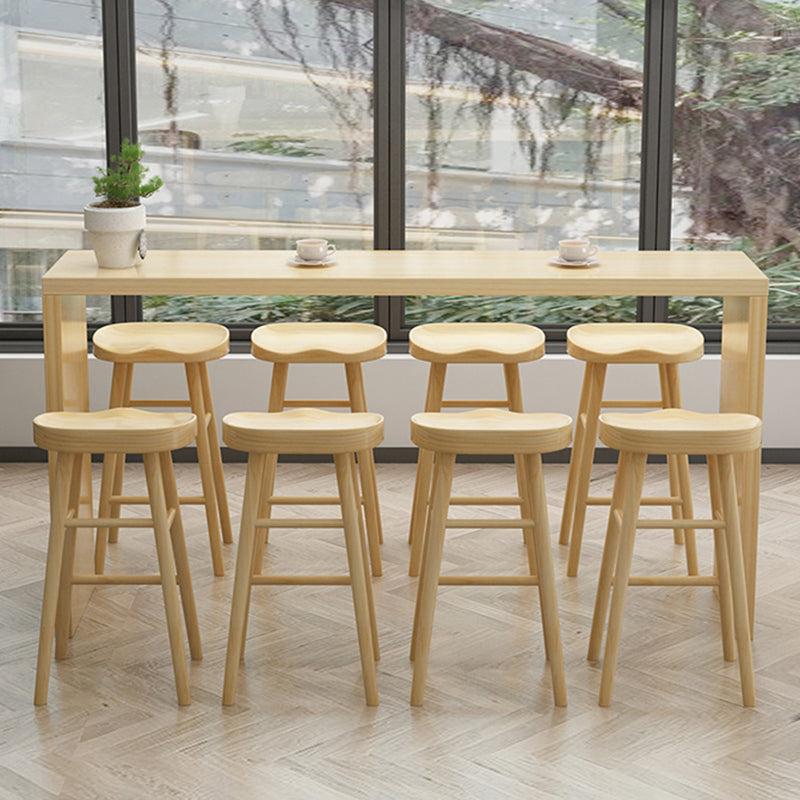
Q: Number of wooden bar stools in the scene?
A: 8